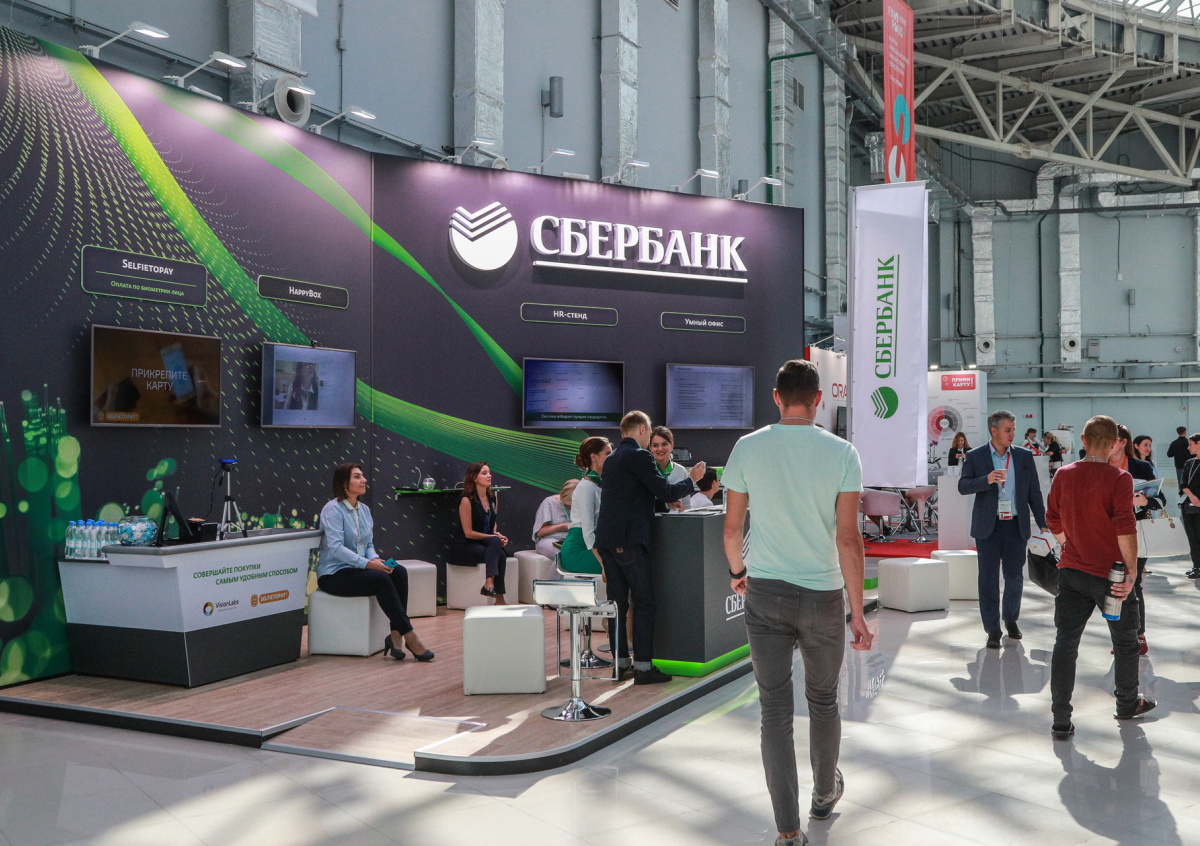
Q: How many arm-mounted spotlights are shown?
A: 9